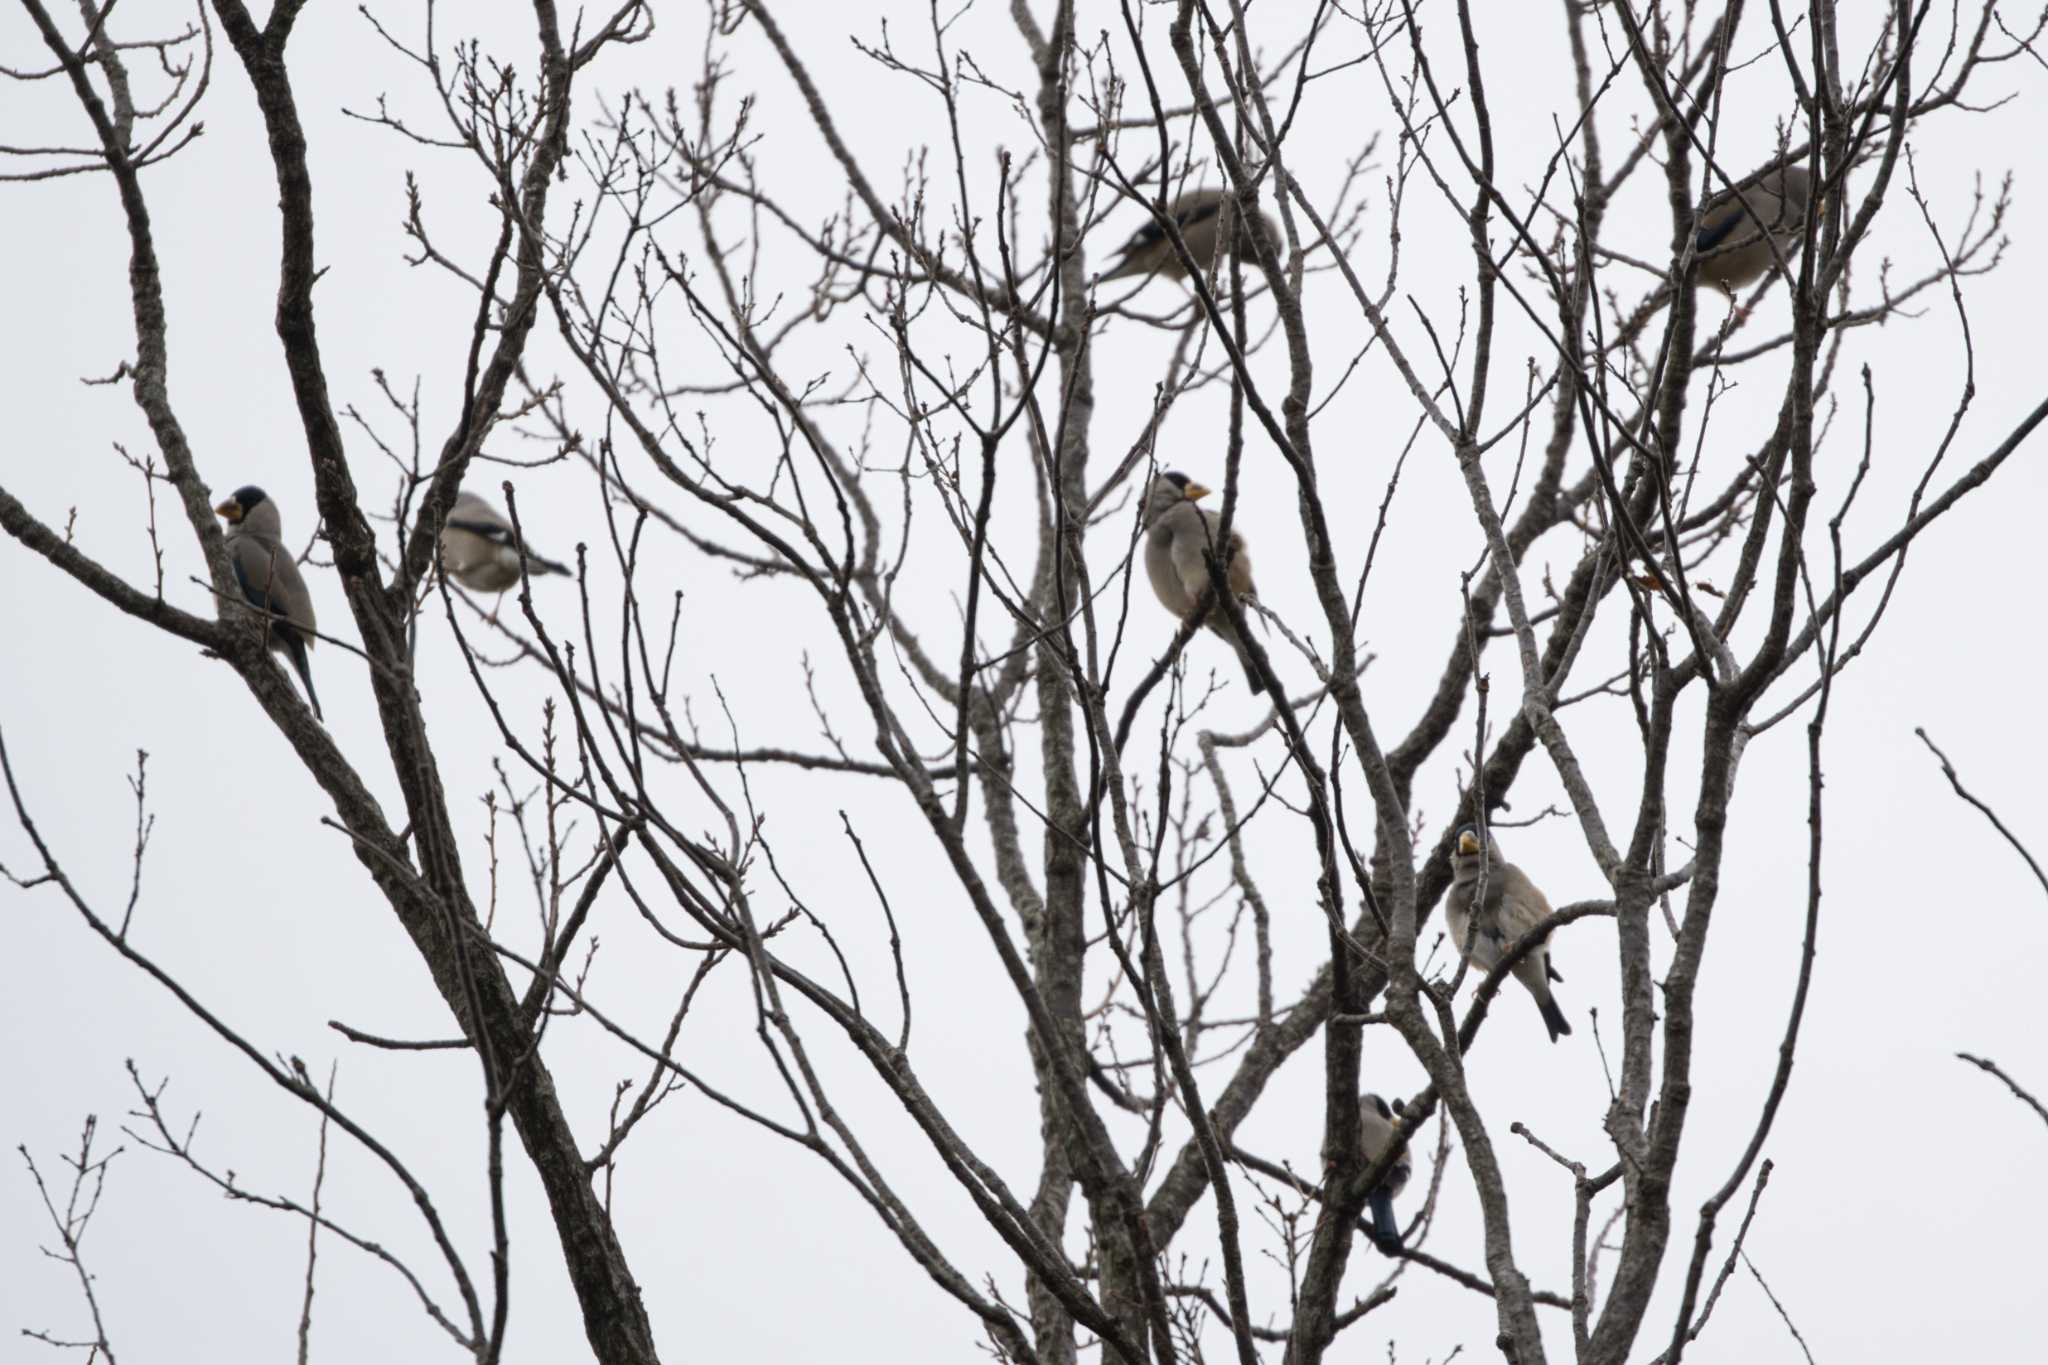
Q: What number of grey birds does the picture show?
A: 7